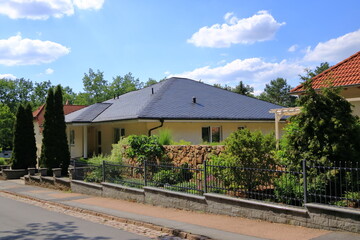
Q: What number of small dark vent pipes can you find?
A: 4